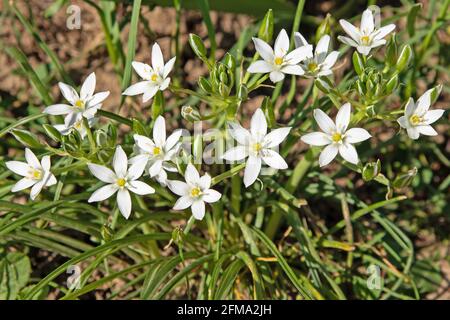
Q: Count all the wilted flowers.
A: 0